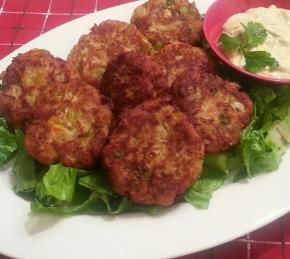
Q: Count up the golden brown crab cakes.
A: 8